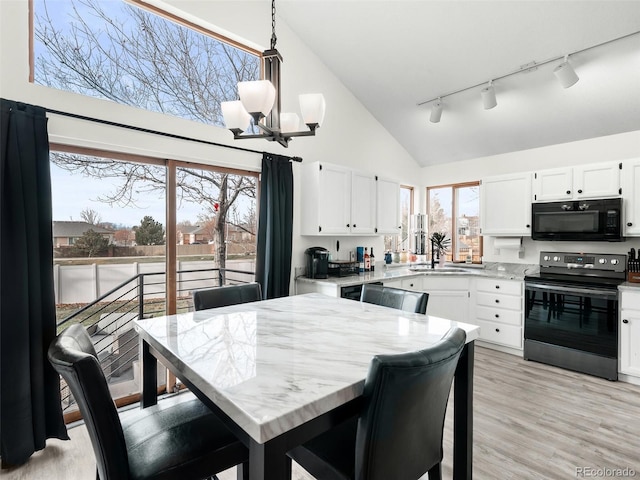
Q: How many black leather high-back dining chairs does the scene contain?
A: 4